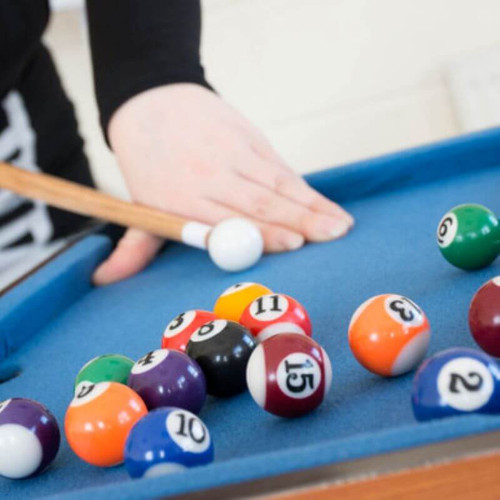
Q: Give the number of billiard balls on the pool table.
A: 15